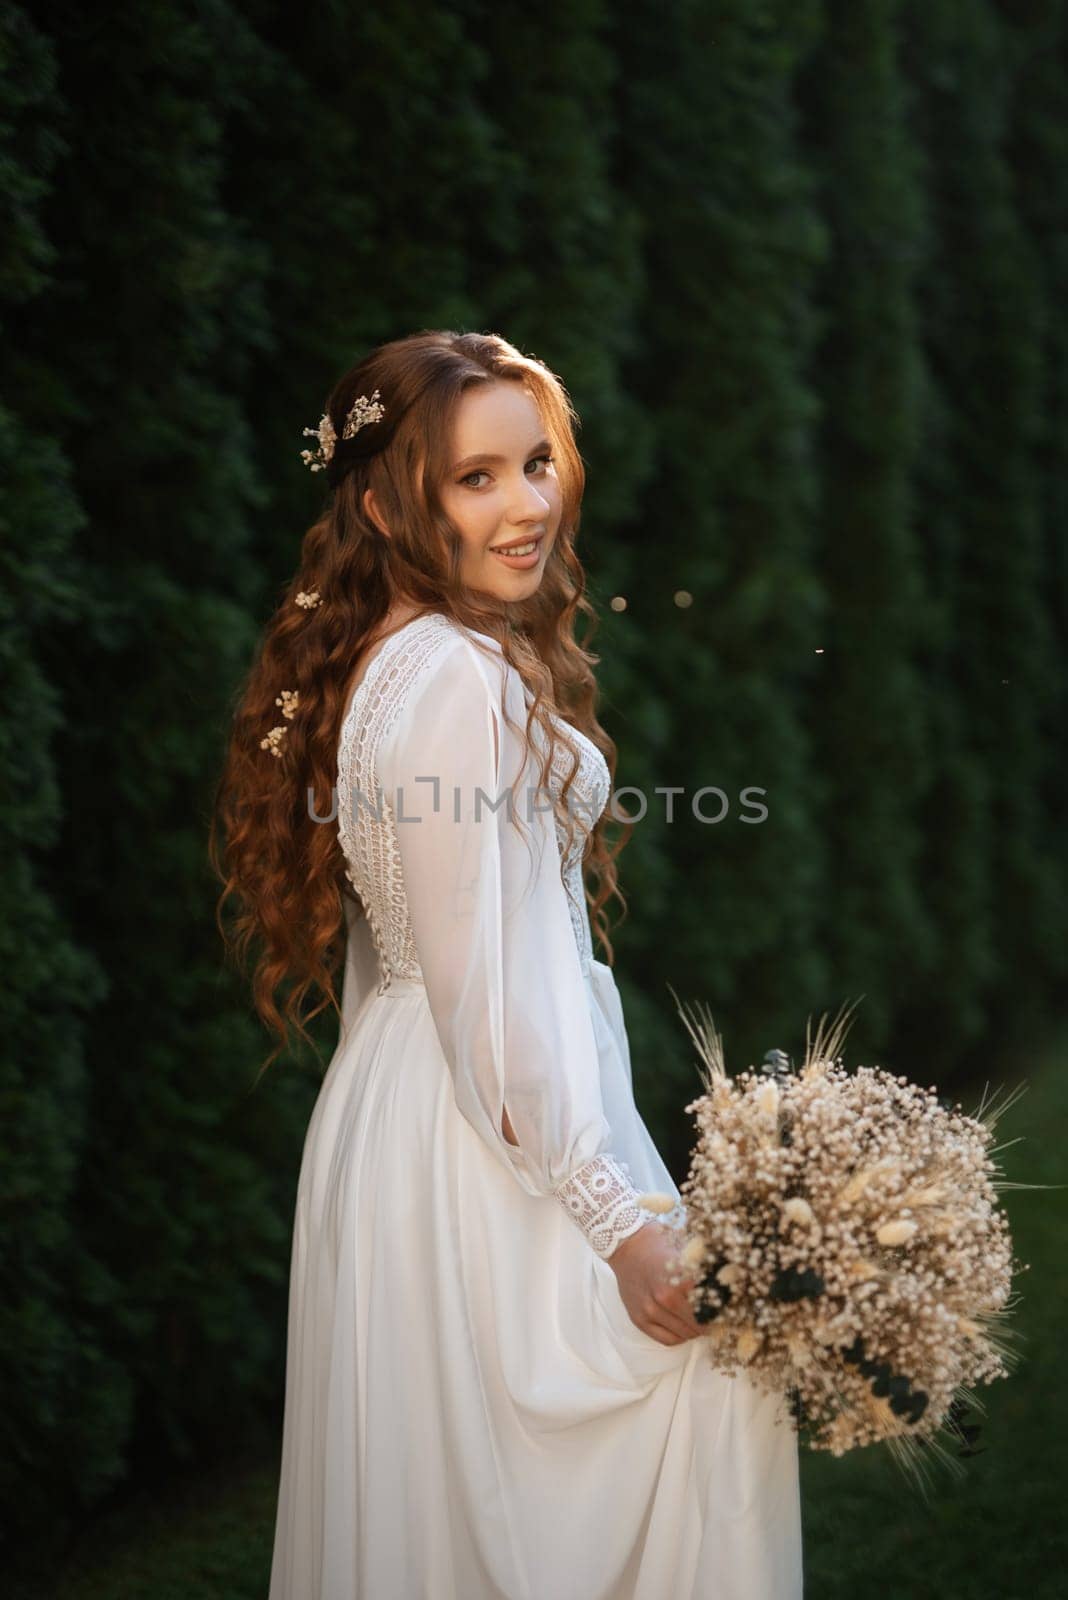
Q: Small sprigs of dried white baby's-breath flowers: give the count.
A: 5